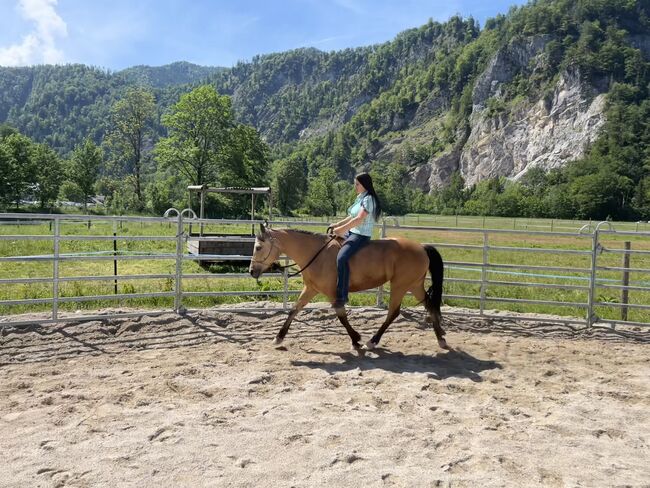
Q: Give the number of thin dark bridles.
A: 1